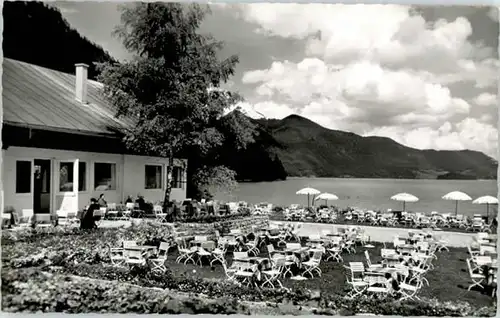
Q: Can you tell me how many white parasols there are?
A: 5